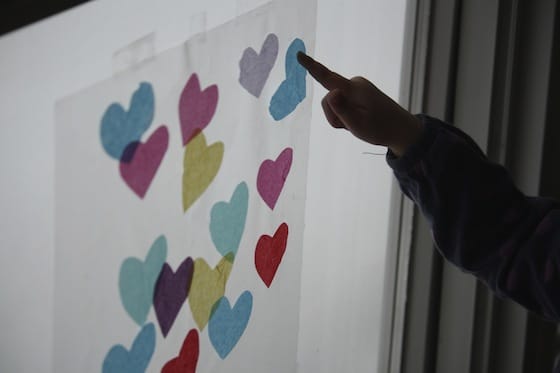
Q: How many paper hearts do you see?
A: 15